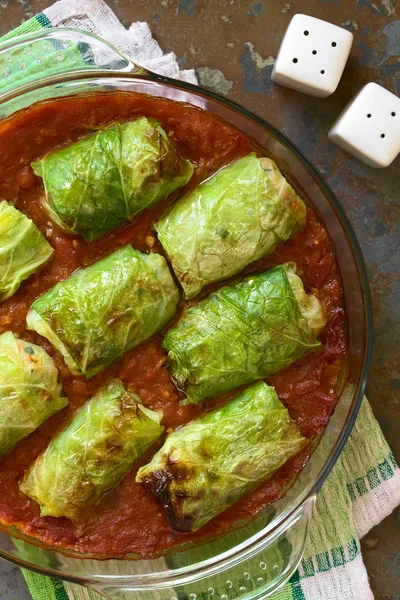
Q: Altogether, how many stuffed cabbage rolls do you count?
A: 8